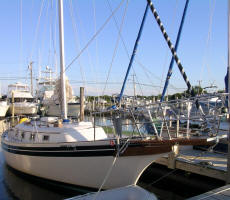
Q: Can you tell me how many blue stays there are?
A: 2